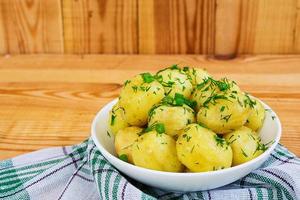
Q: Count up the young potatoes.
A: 12